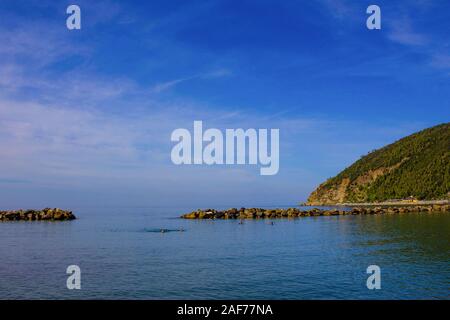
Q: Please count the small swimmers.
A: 4